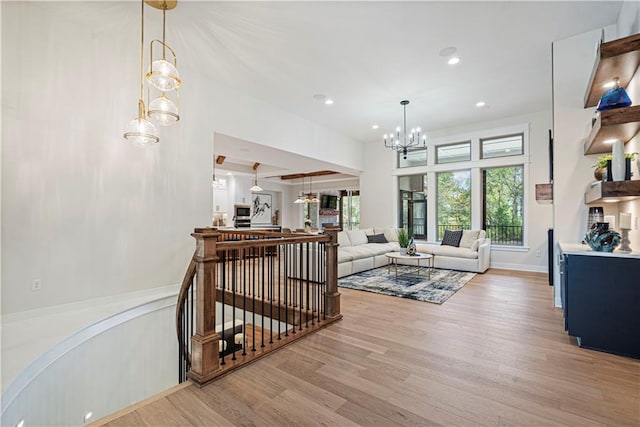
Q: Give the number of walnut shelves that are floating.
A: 3